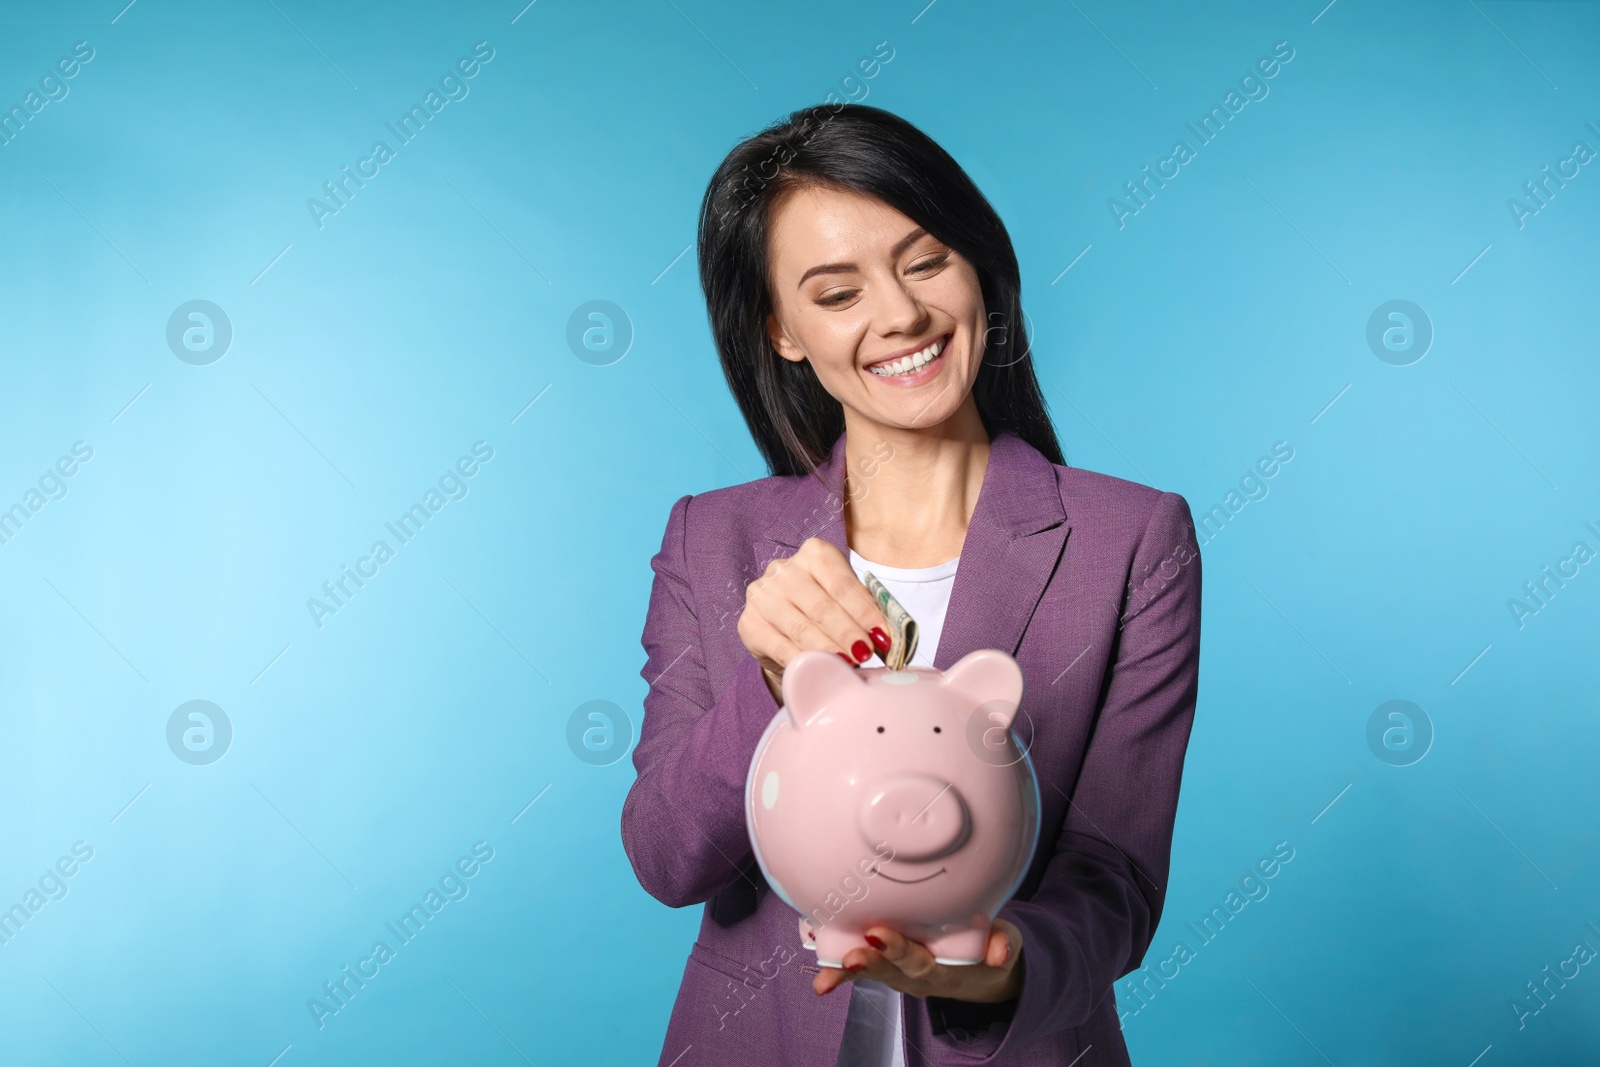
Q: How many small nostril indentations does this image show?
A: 2